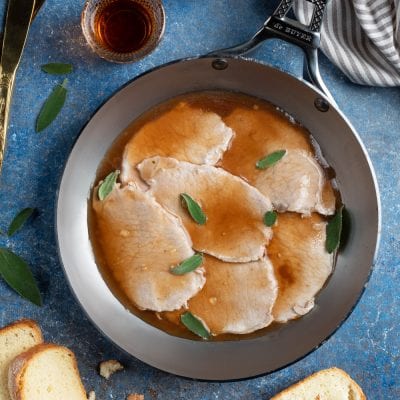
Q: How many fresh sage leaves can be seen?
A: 11